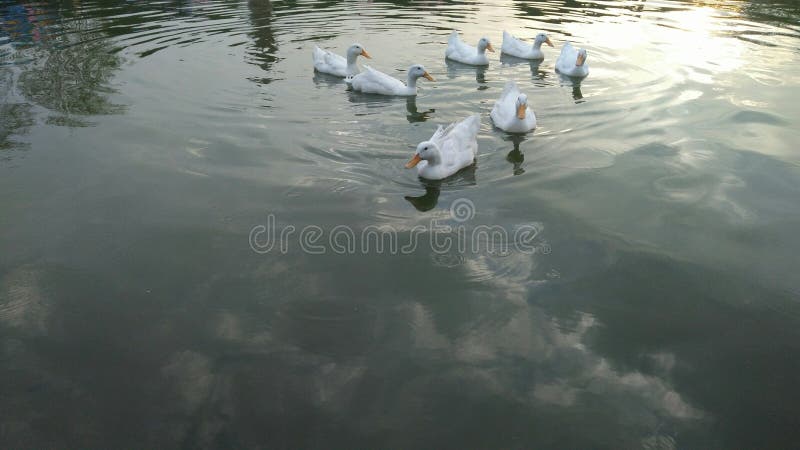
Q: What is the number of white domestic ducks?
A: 7